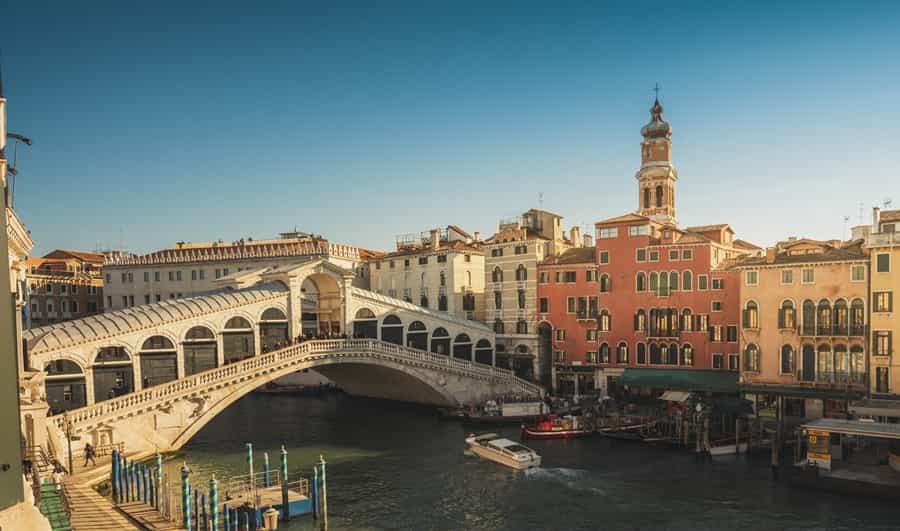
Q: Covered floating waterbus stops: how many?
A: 1